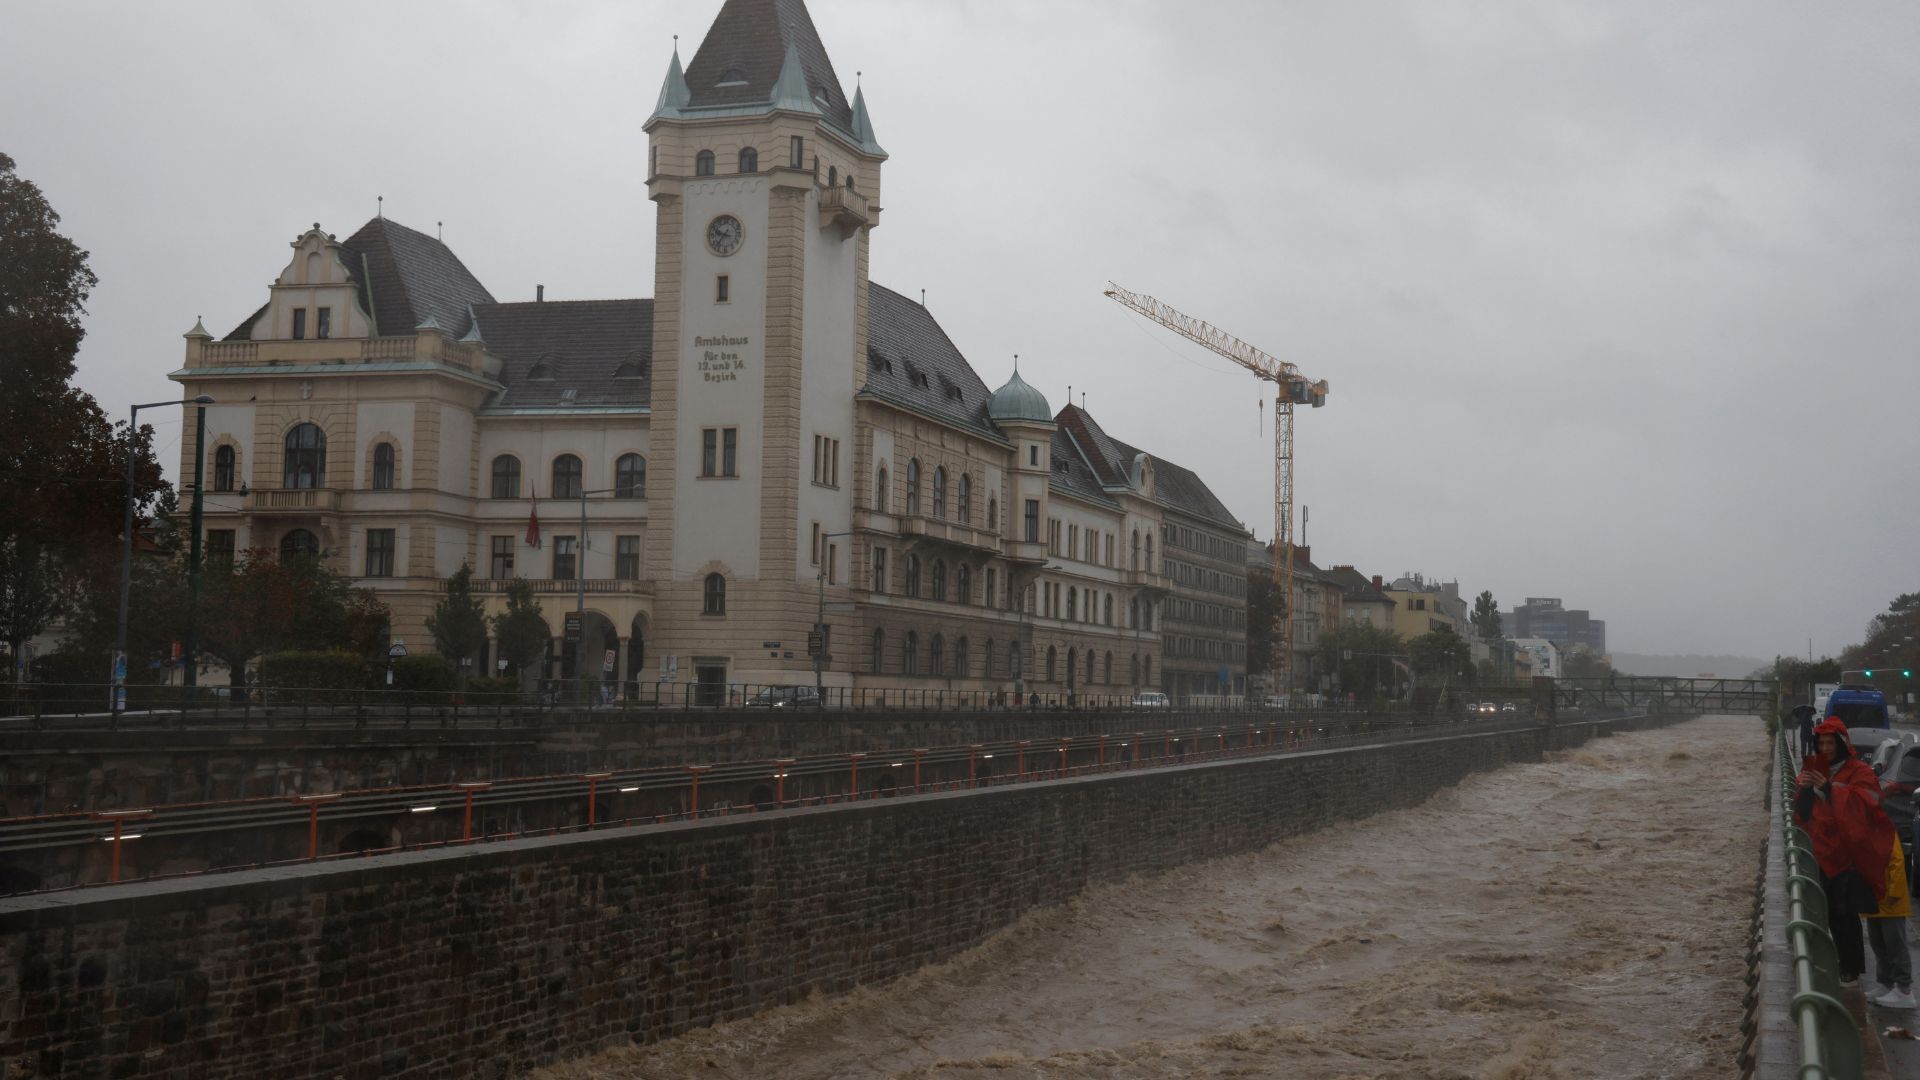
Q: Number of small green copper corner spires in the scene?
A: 3